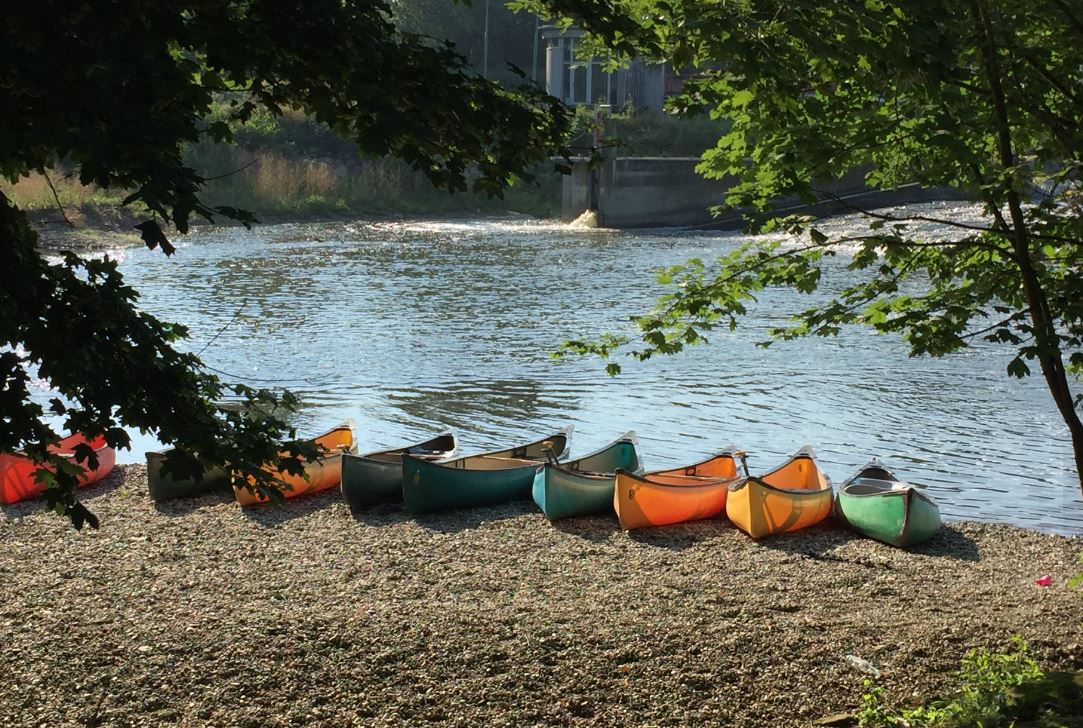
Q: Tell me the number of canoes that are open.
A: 9